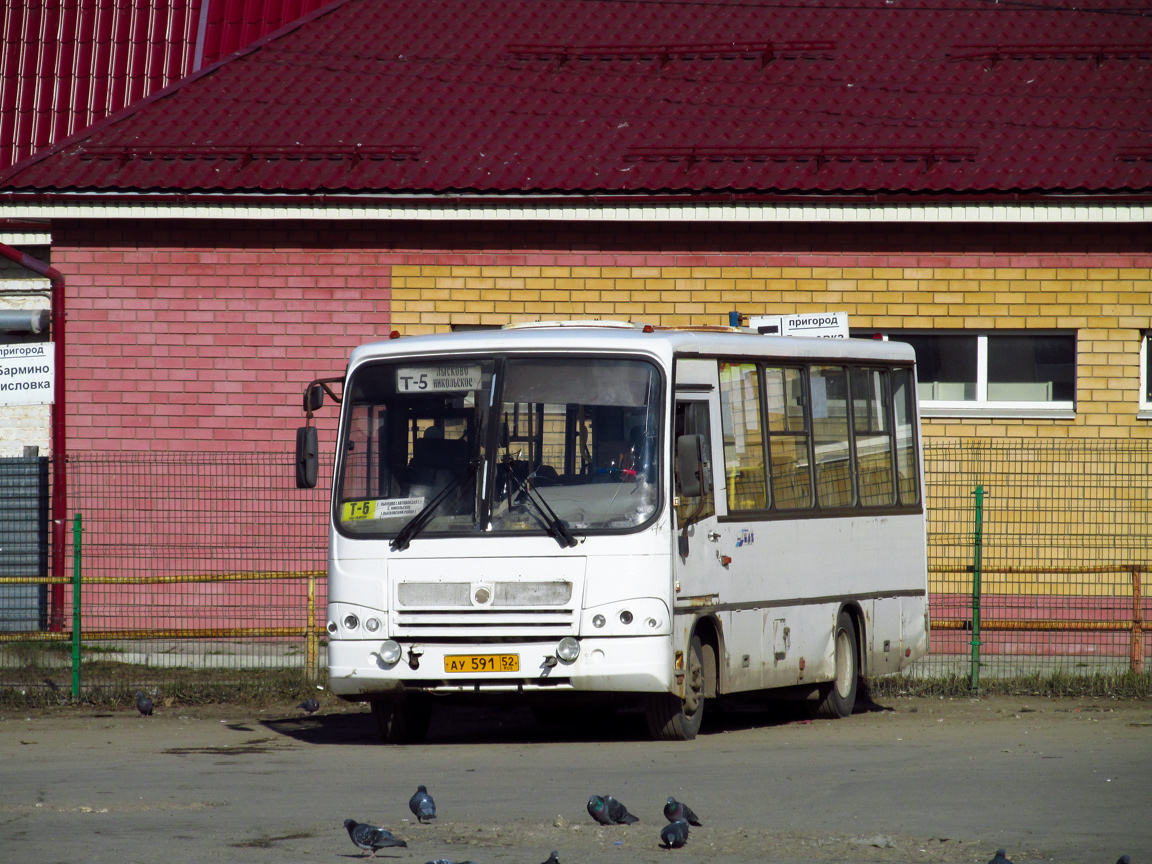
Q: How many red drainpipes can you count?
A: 1